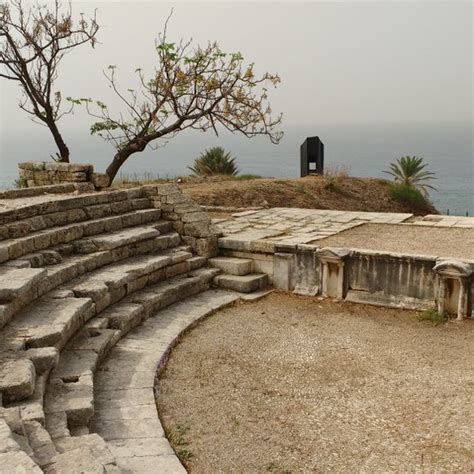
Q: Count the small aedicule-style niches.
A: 2